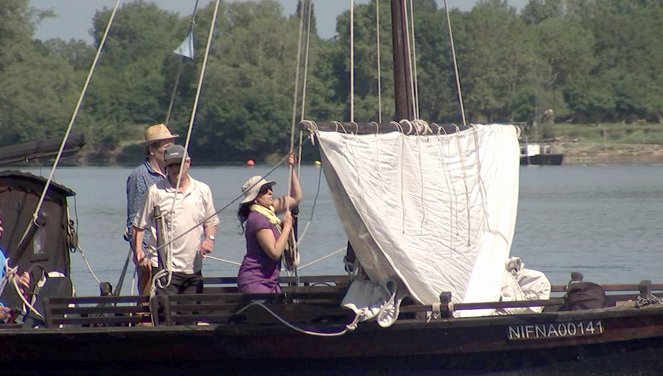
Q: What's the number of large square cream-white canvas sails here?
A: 1